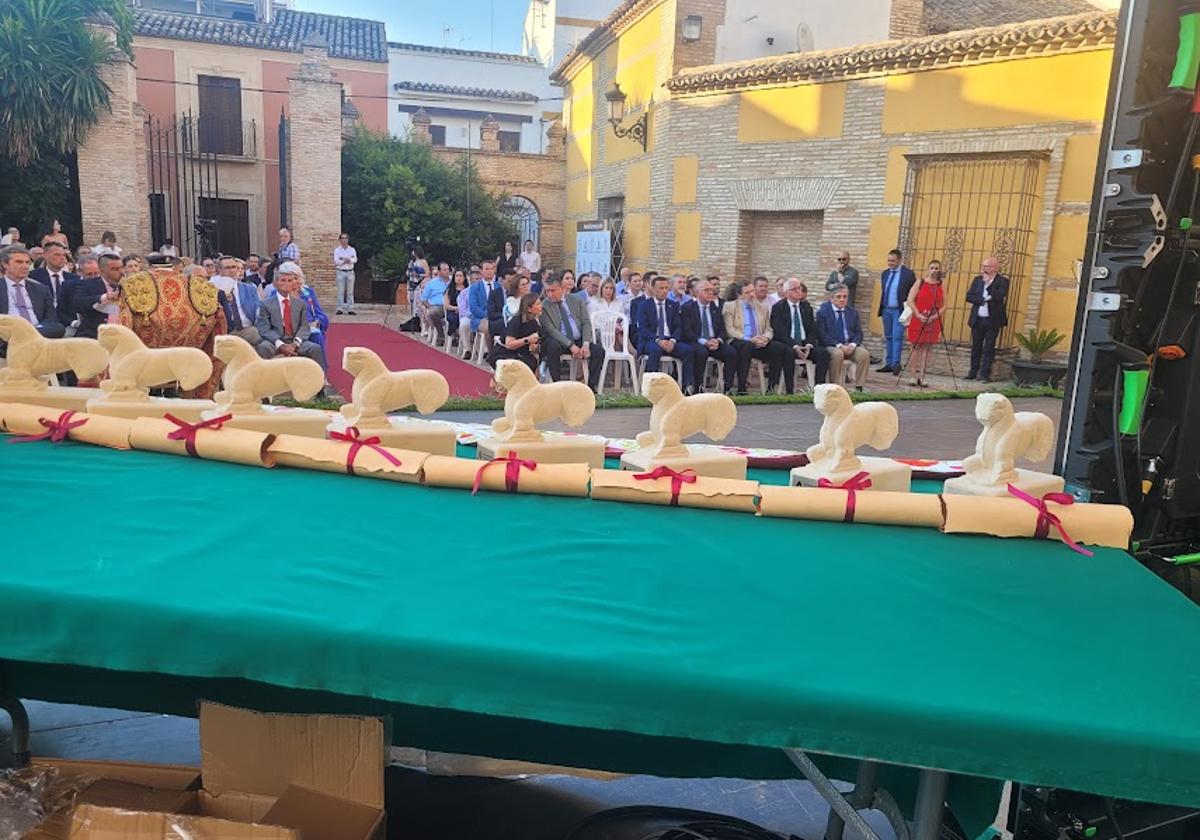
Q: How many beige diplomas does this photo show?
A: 7